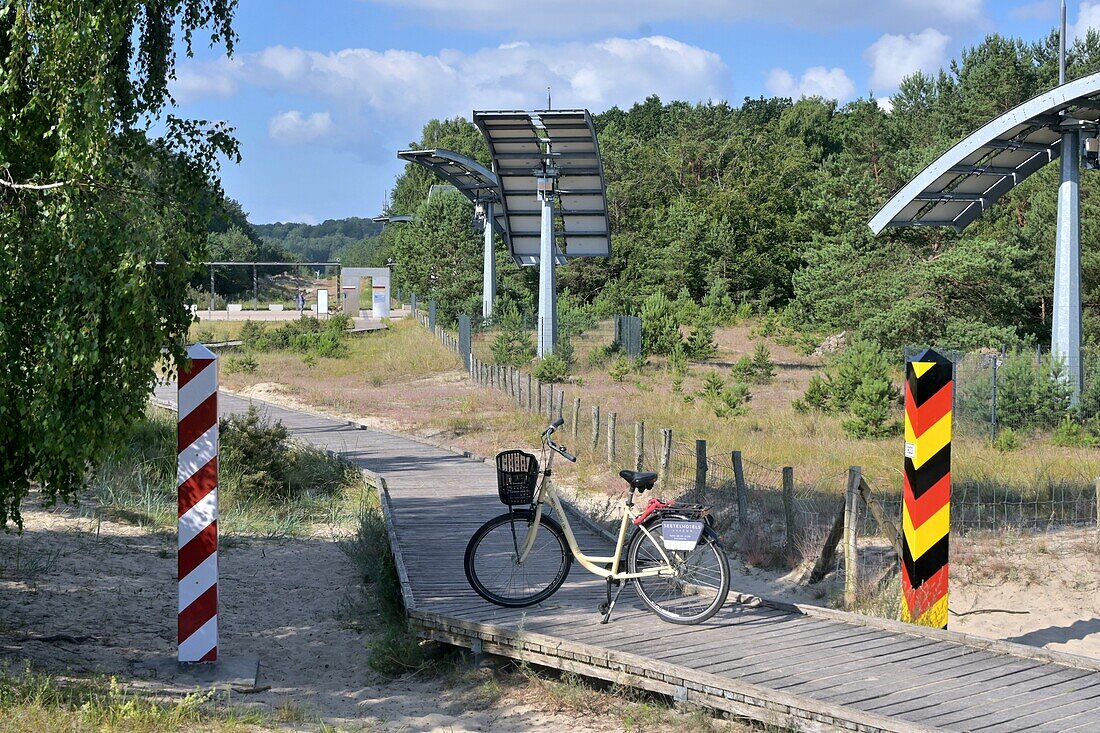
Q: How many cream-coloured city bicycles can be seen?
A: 1